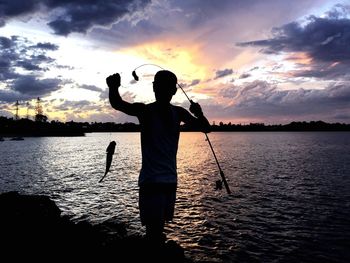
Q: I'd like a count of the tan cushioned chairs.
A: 0